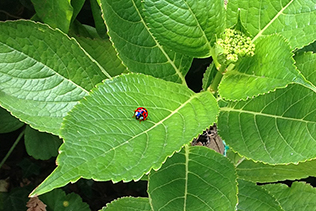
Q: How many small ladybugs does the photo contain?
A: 1